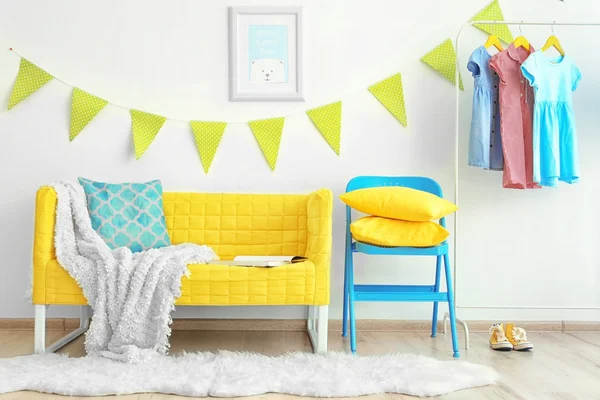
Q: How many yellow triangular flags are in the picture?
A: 9